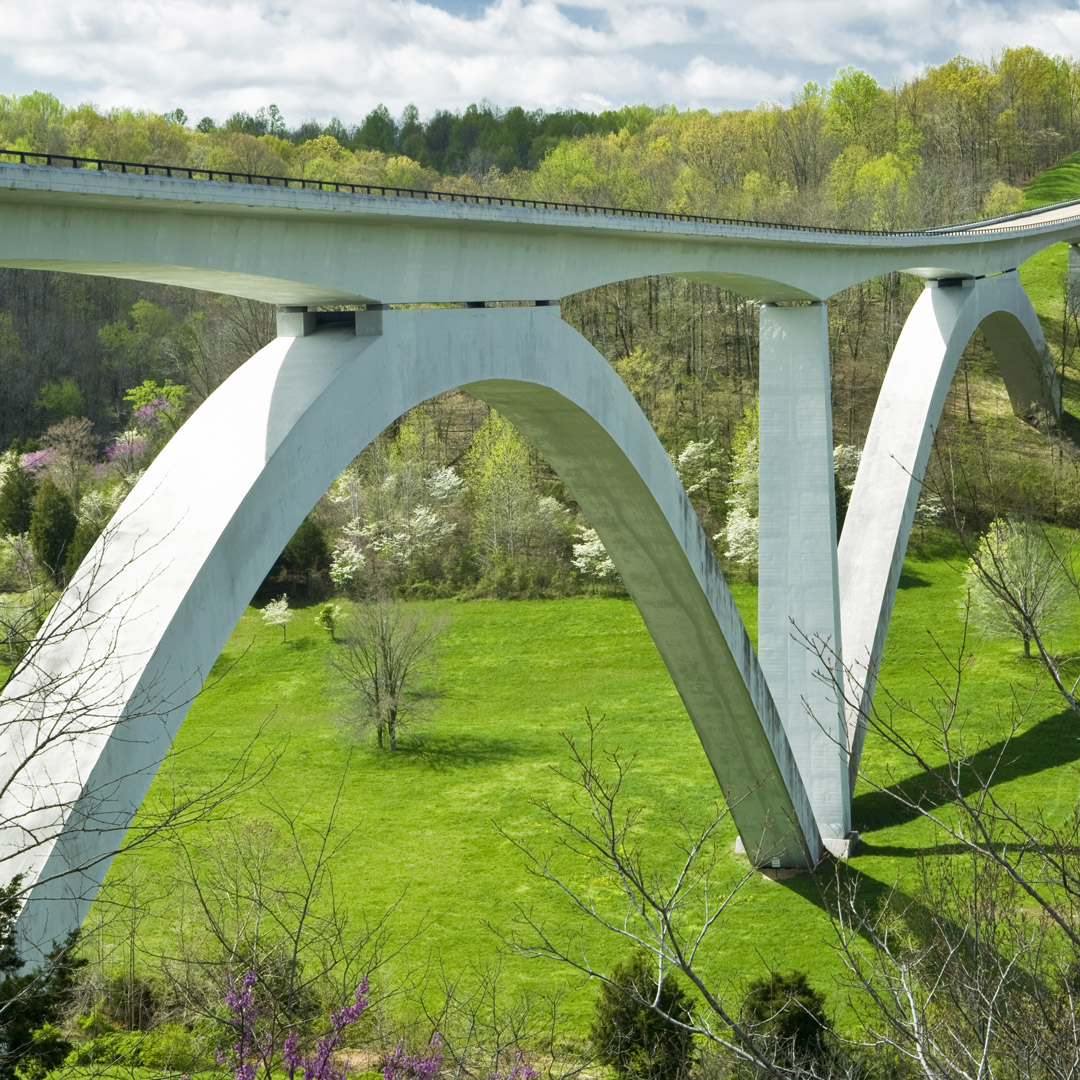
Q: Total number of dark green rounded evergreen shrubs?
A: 2